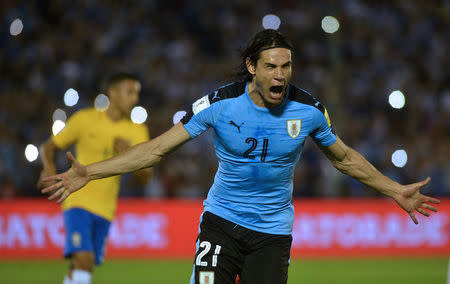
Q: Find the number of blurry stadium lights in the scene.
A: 12